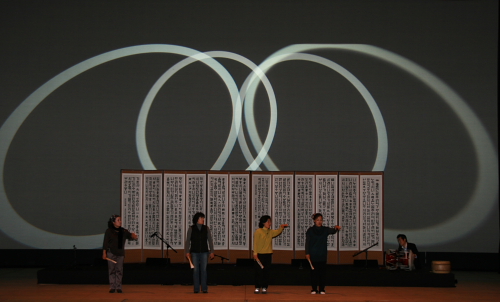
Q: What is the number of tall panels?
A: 12